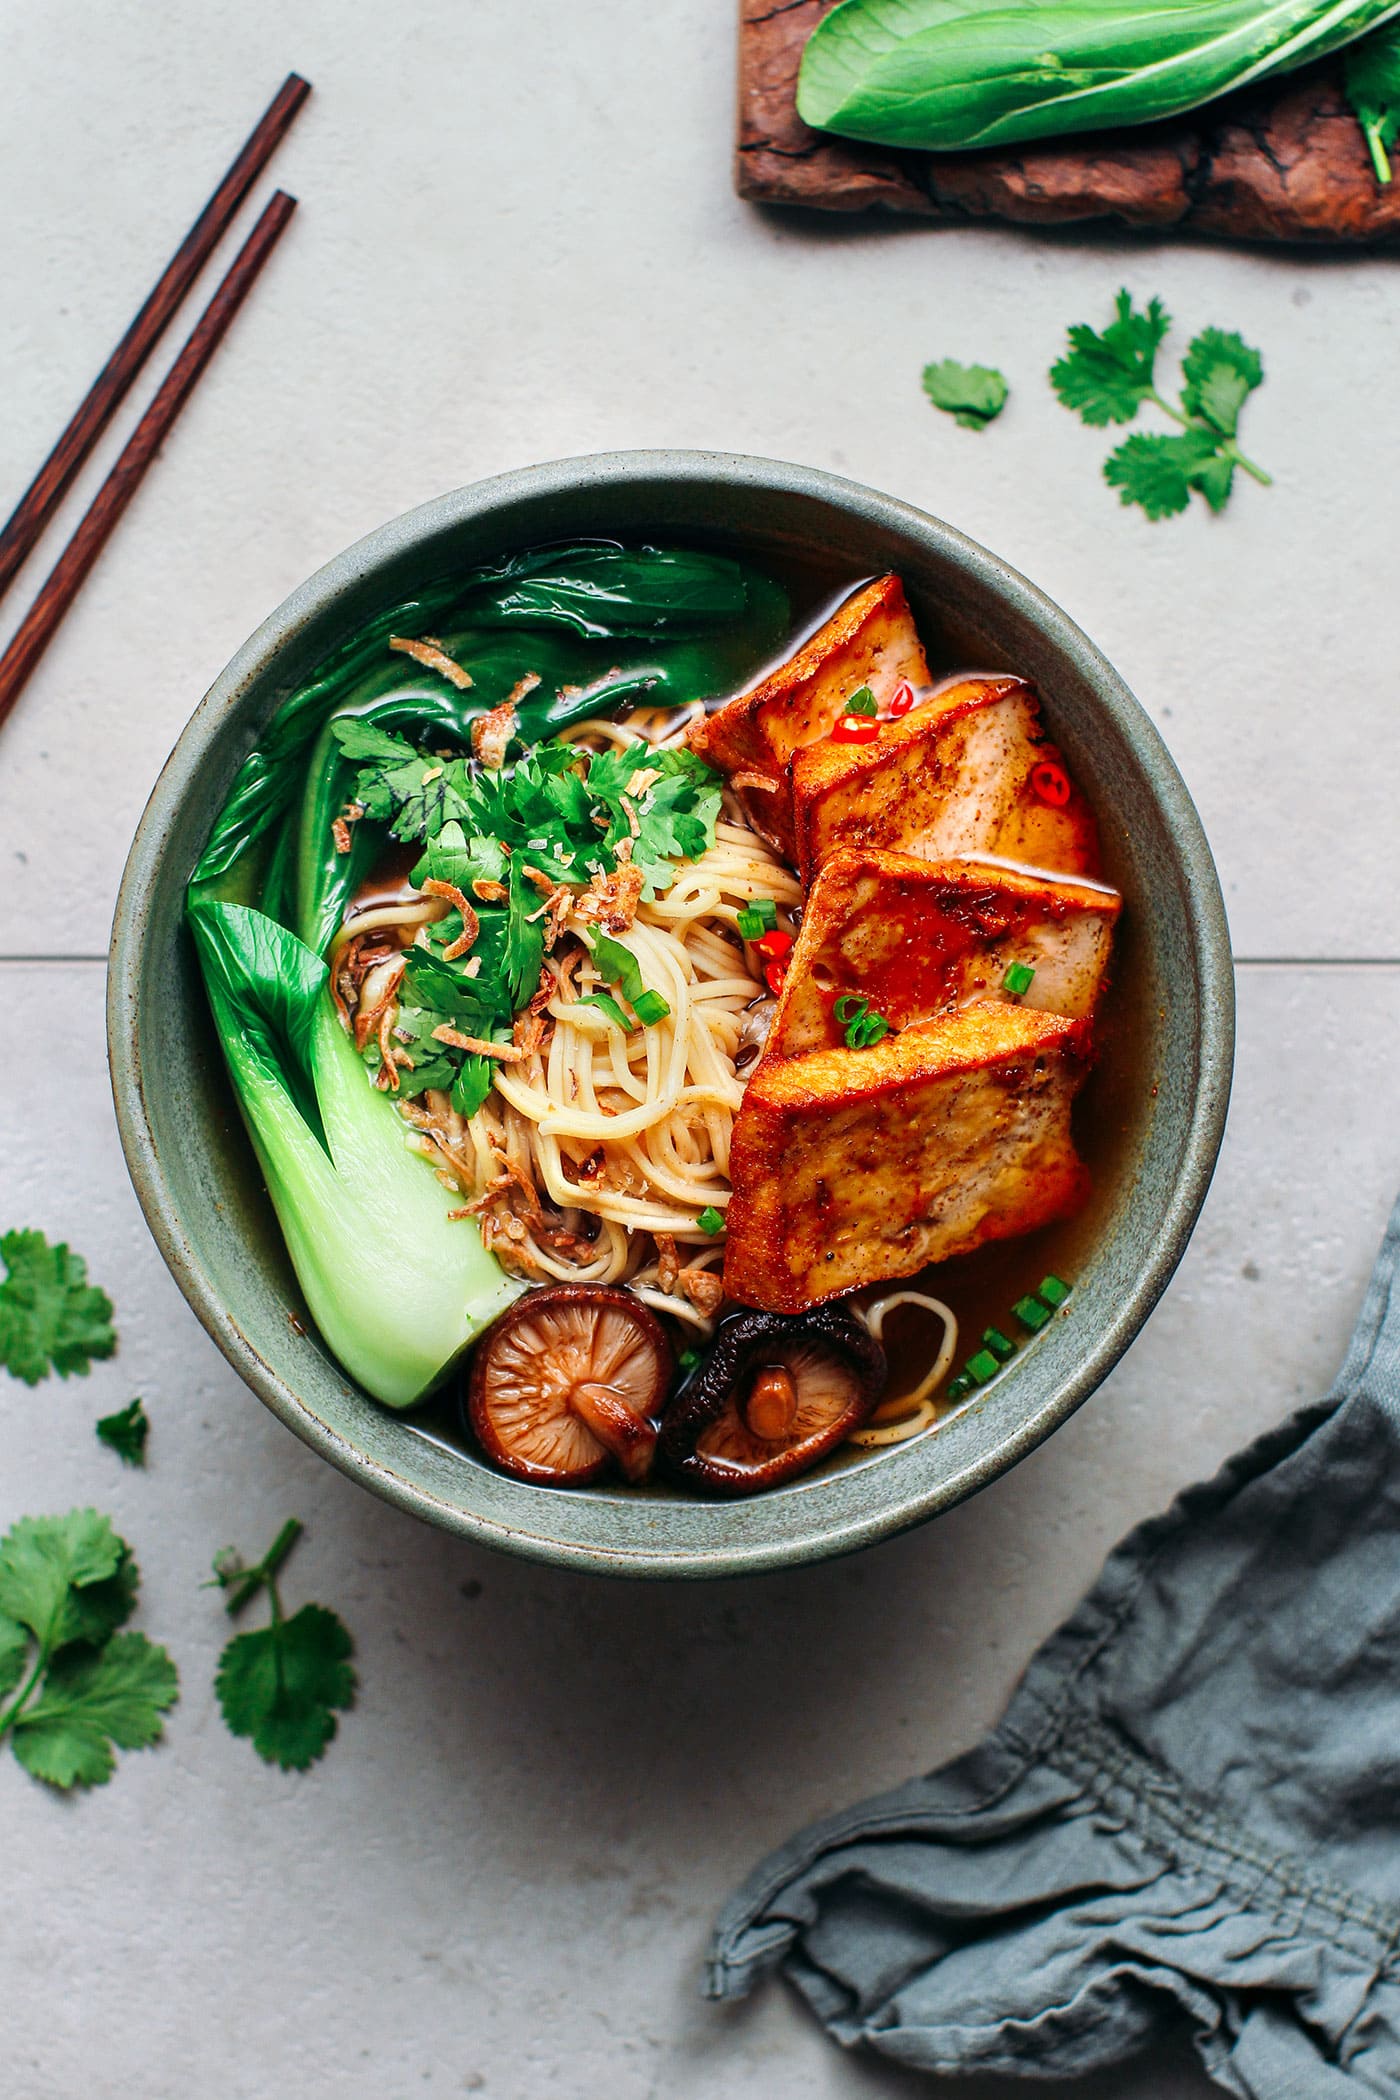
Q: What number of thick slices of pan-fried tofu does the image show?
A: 4